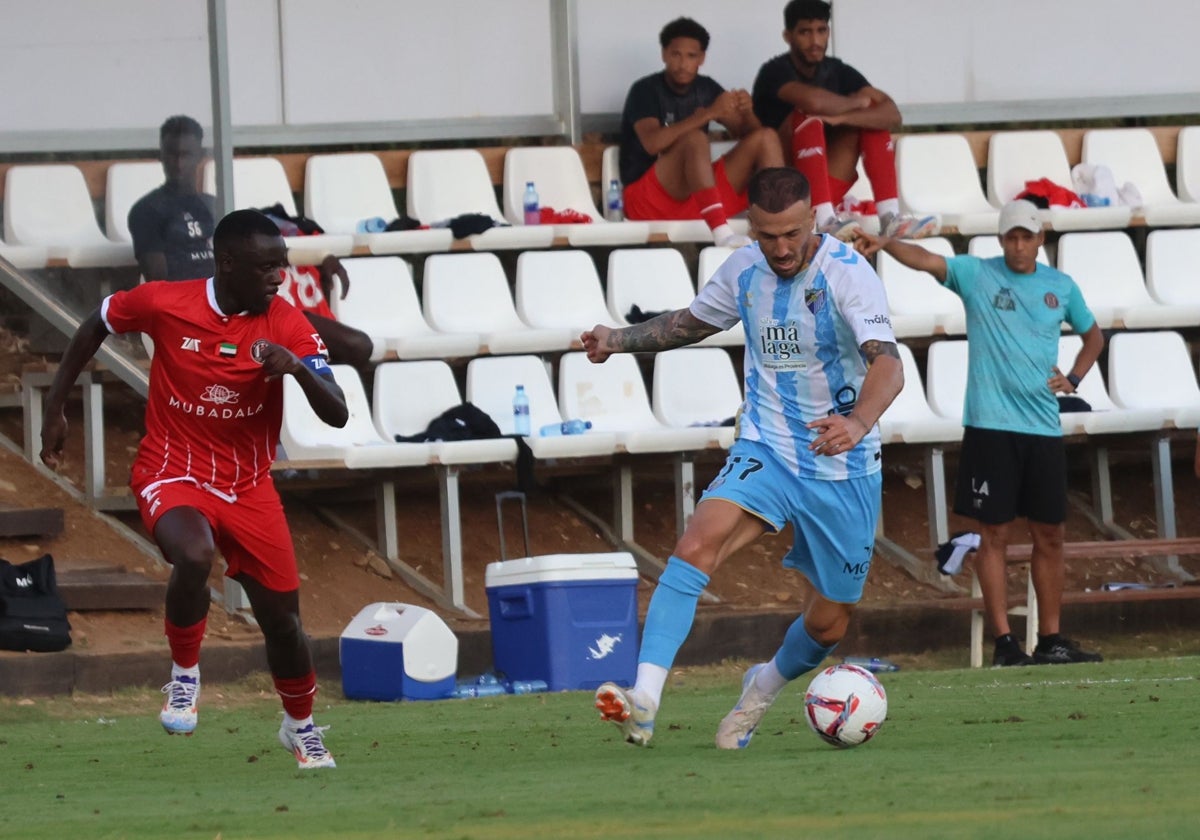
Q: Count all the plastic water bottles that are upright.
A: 3